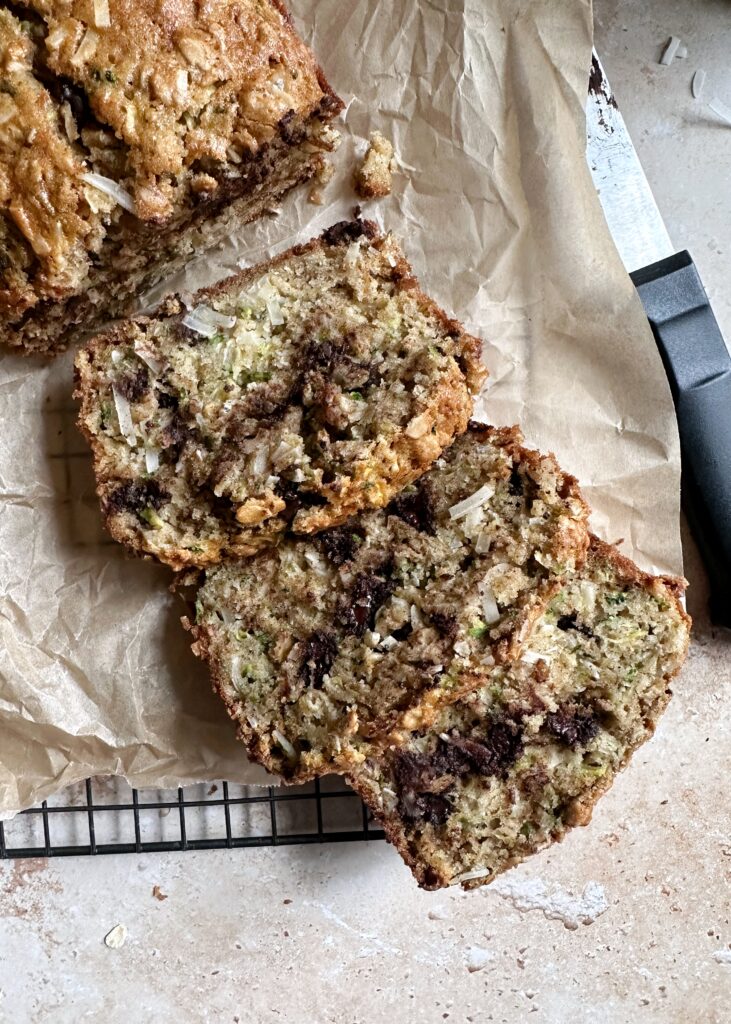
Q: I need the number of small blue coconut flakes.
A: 0